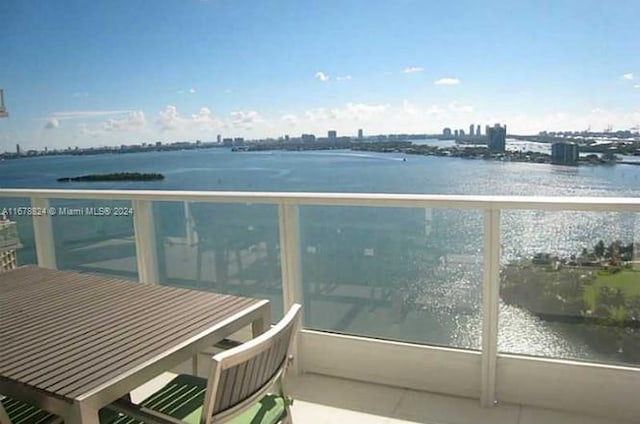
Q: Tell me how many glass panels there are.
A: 5